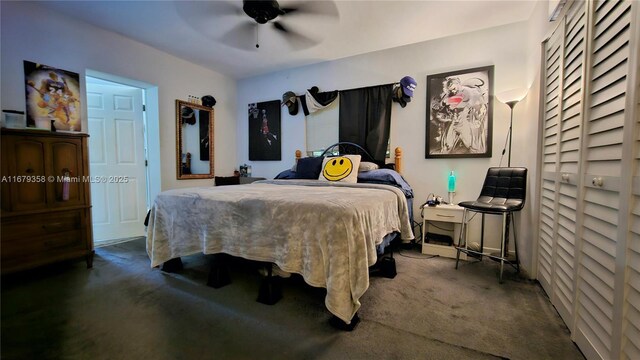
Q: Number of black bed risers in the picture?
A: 5